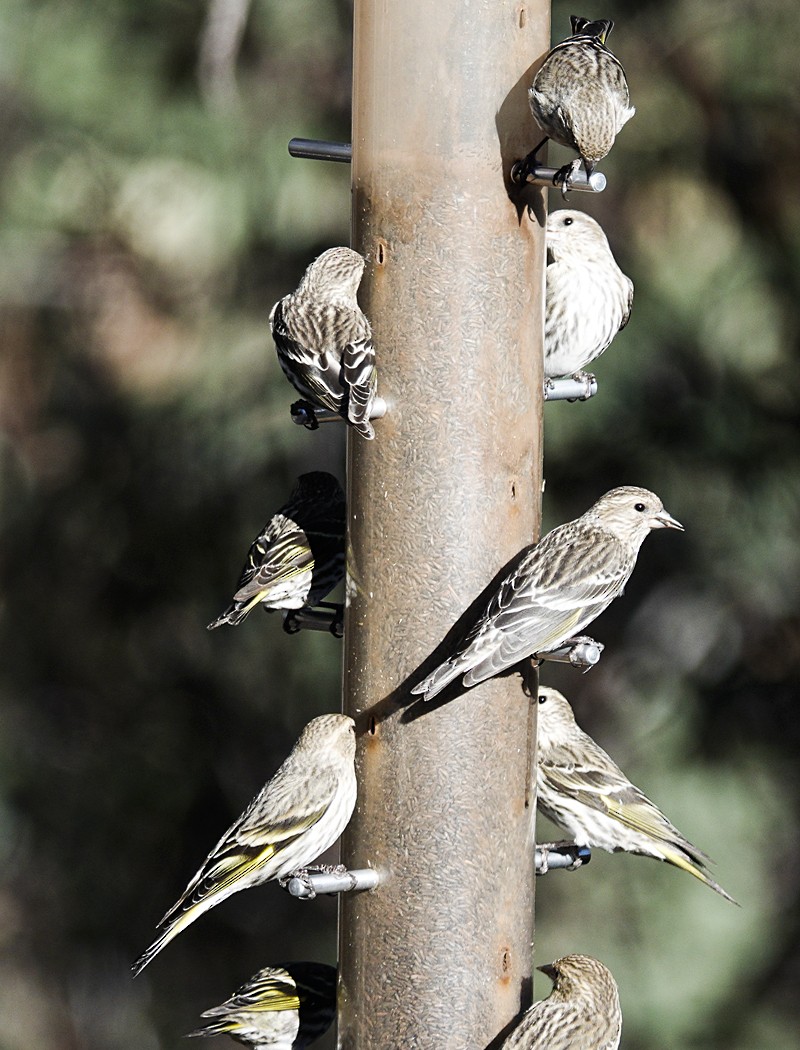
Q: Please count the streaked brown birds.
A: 9